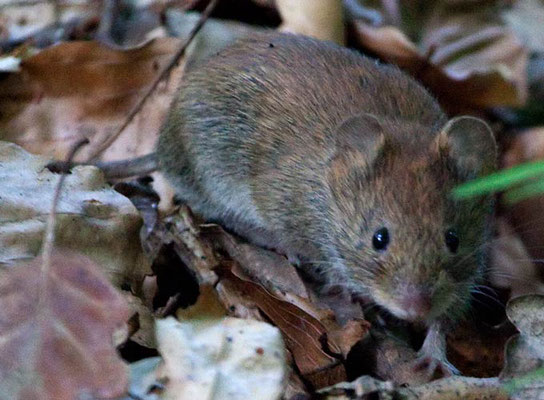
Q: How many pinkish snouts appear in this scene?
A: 1